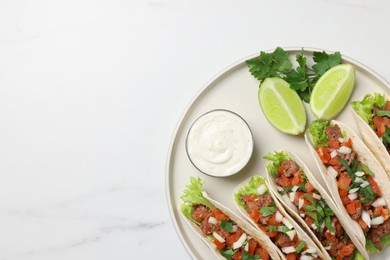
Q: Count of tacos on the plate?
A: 5